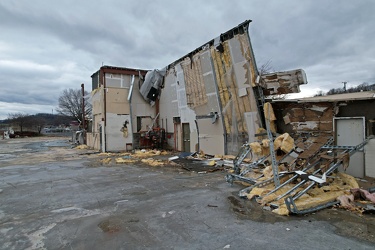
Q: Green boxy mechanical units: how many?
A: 0